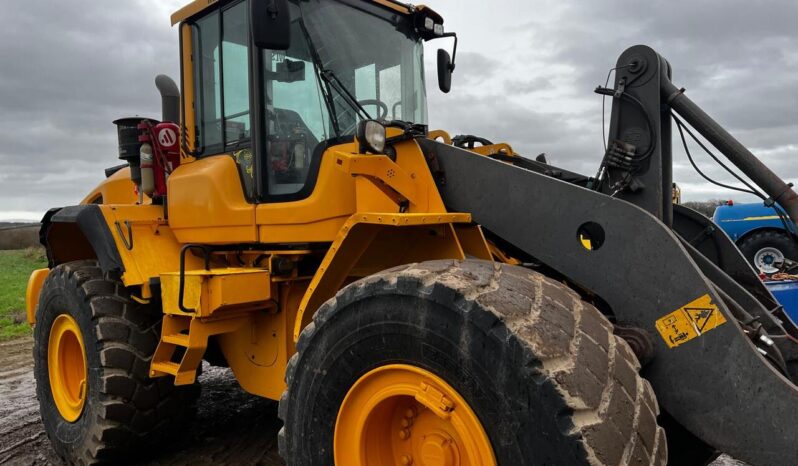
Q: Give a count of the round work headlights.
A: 1